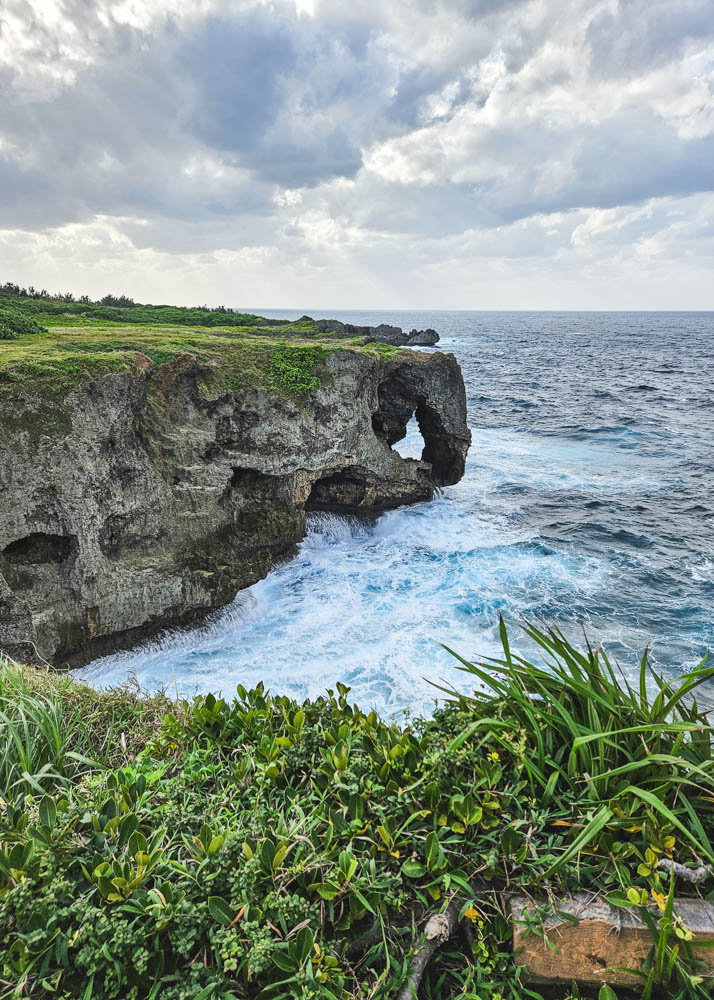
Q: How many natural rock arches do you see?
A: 1